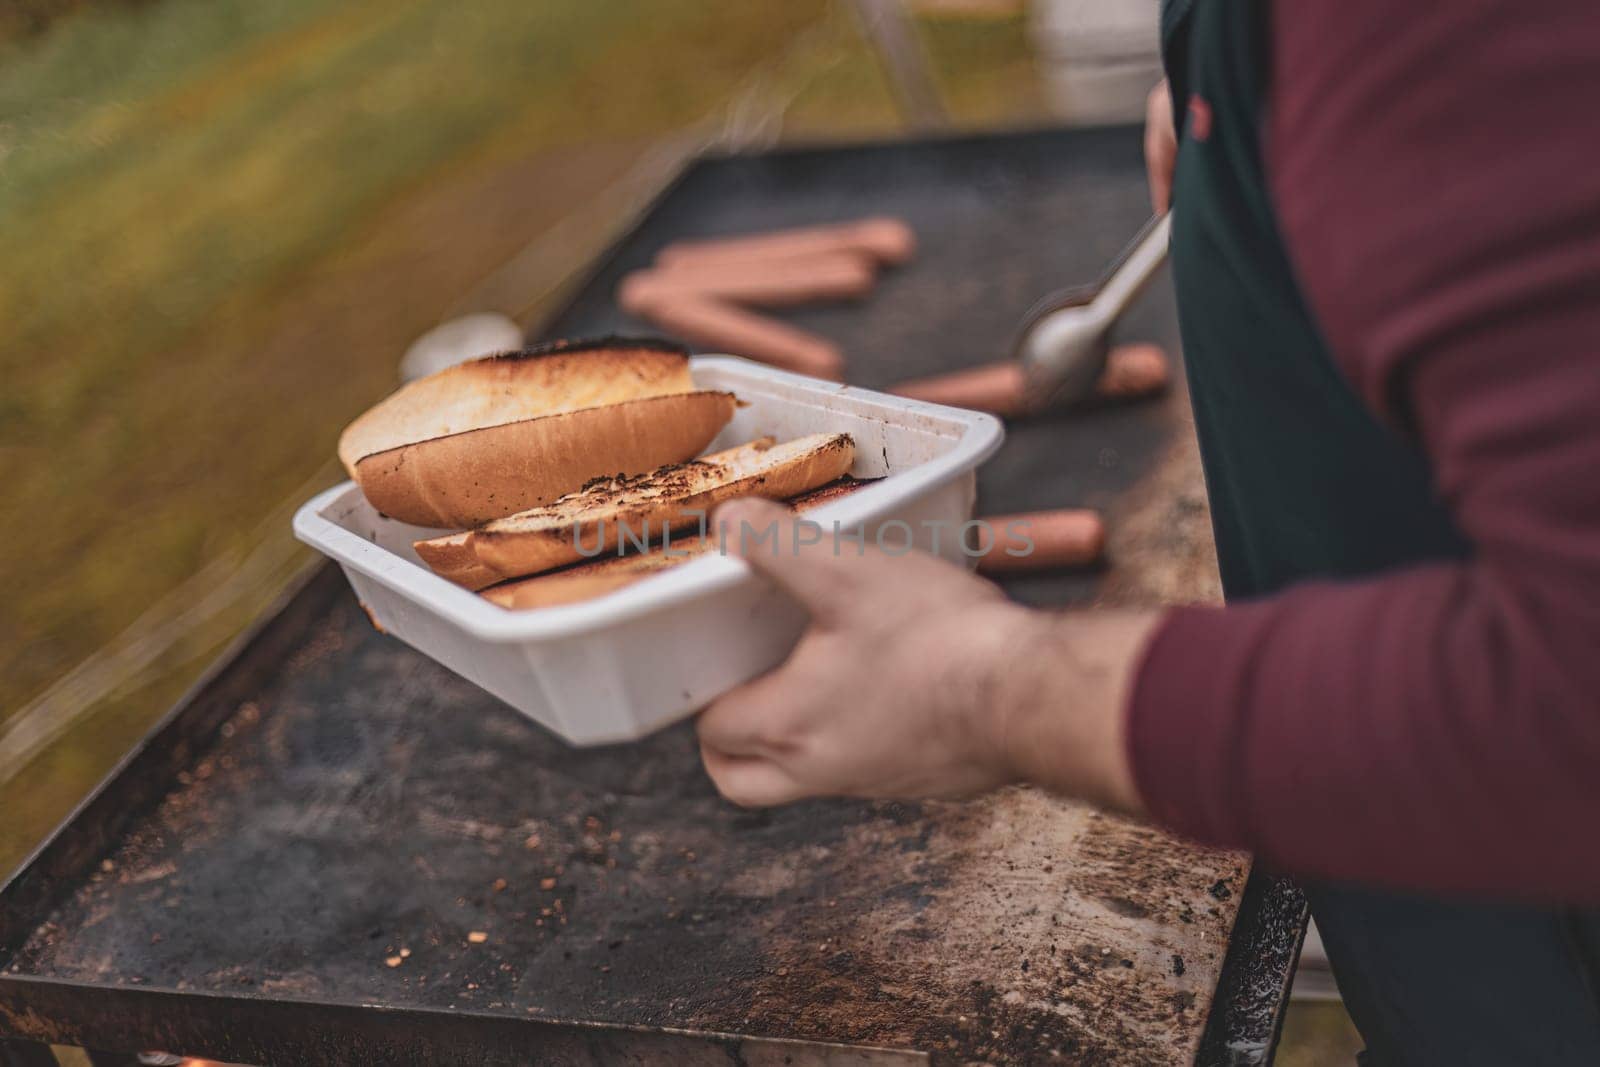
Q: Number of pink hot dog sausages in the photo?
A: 5